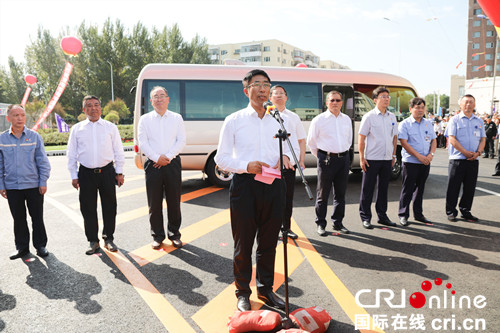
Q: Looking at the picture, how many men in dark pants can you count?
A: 9